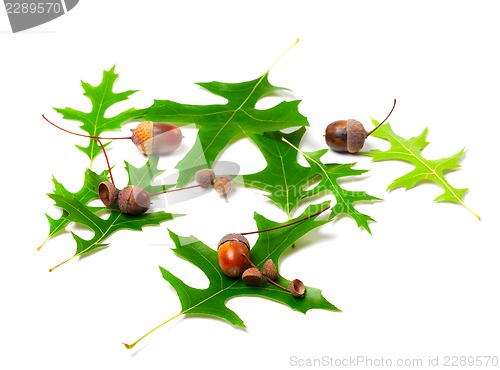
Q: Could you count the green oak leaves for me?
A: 8